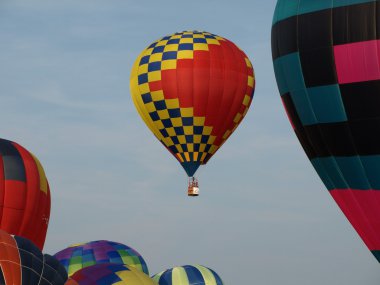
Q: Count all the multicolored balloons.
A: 7